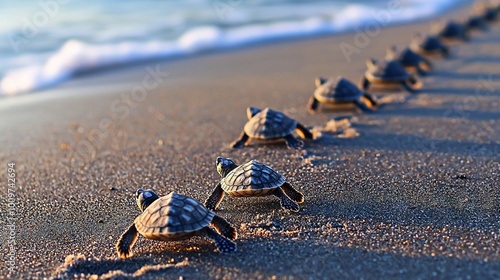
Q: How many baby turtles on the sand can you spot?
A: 10